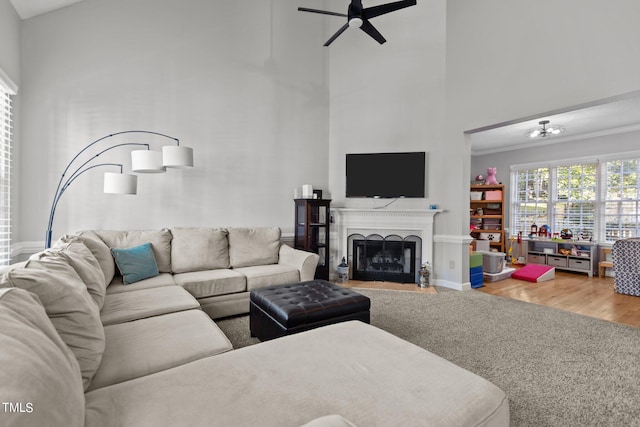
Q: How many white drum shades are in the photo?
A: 3